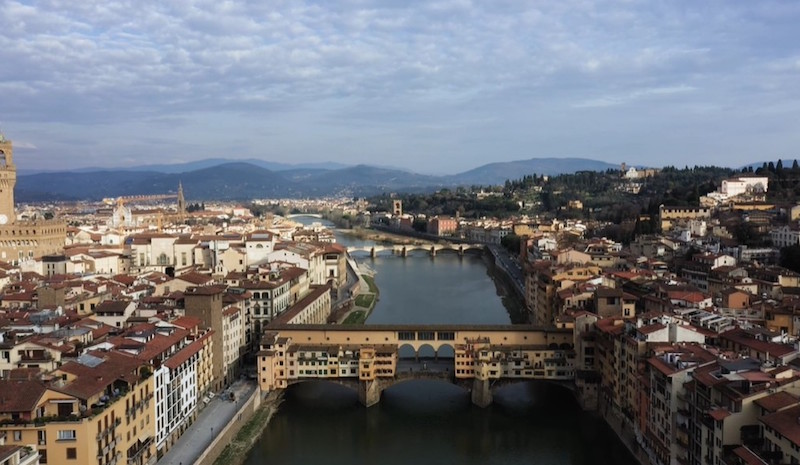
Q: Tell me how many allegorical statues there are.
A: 0